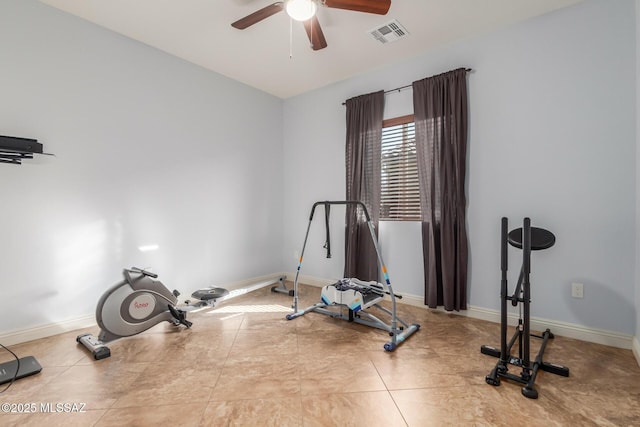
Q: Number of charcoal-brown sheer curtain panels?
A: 2